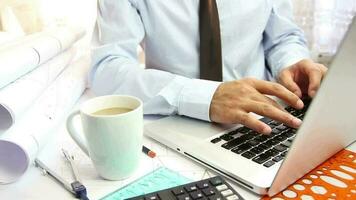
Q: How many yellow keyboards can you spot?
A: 0